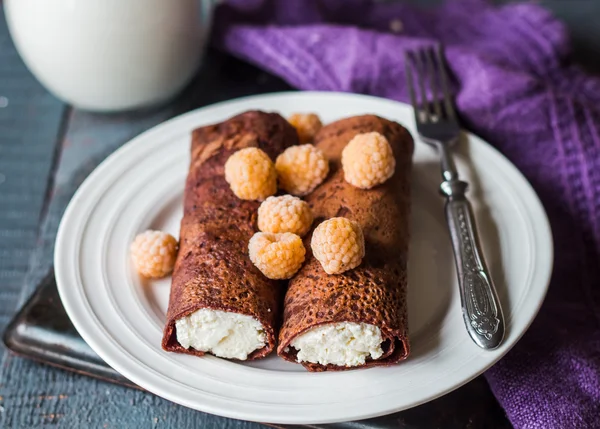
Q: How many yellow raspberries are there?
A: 8